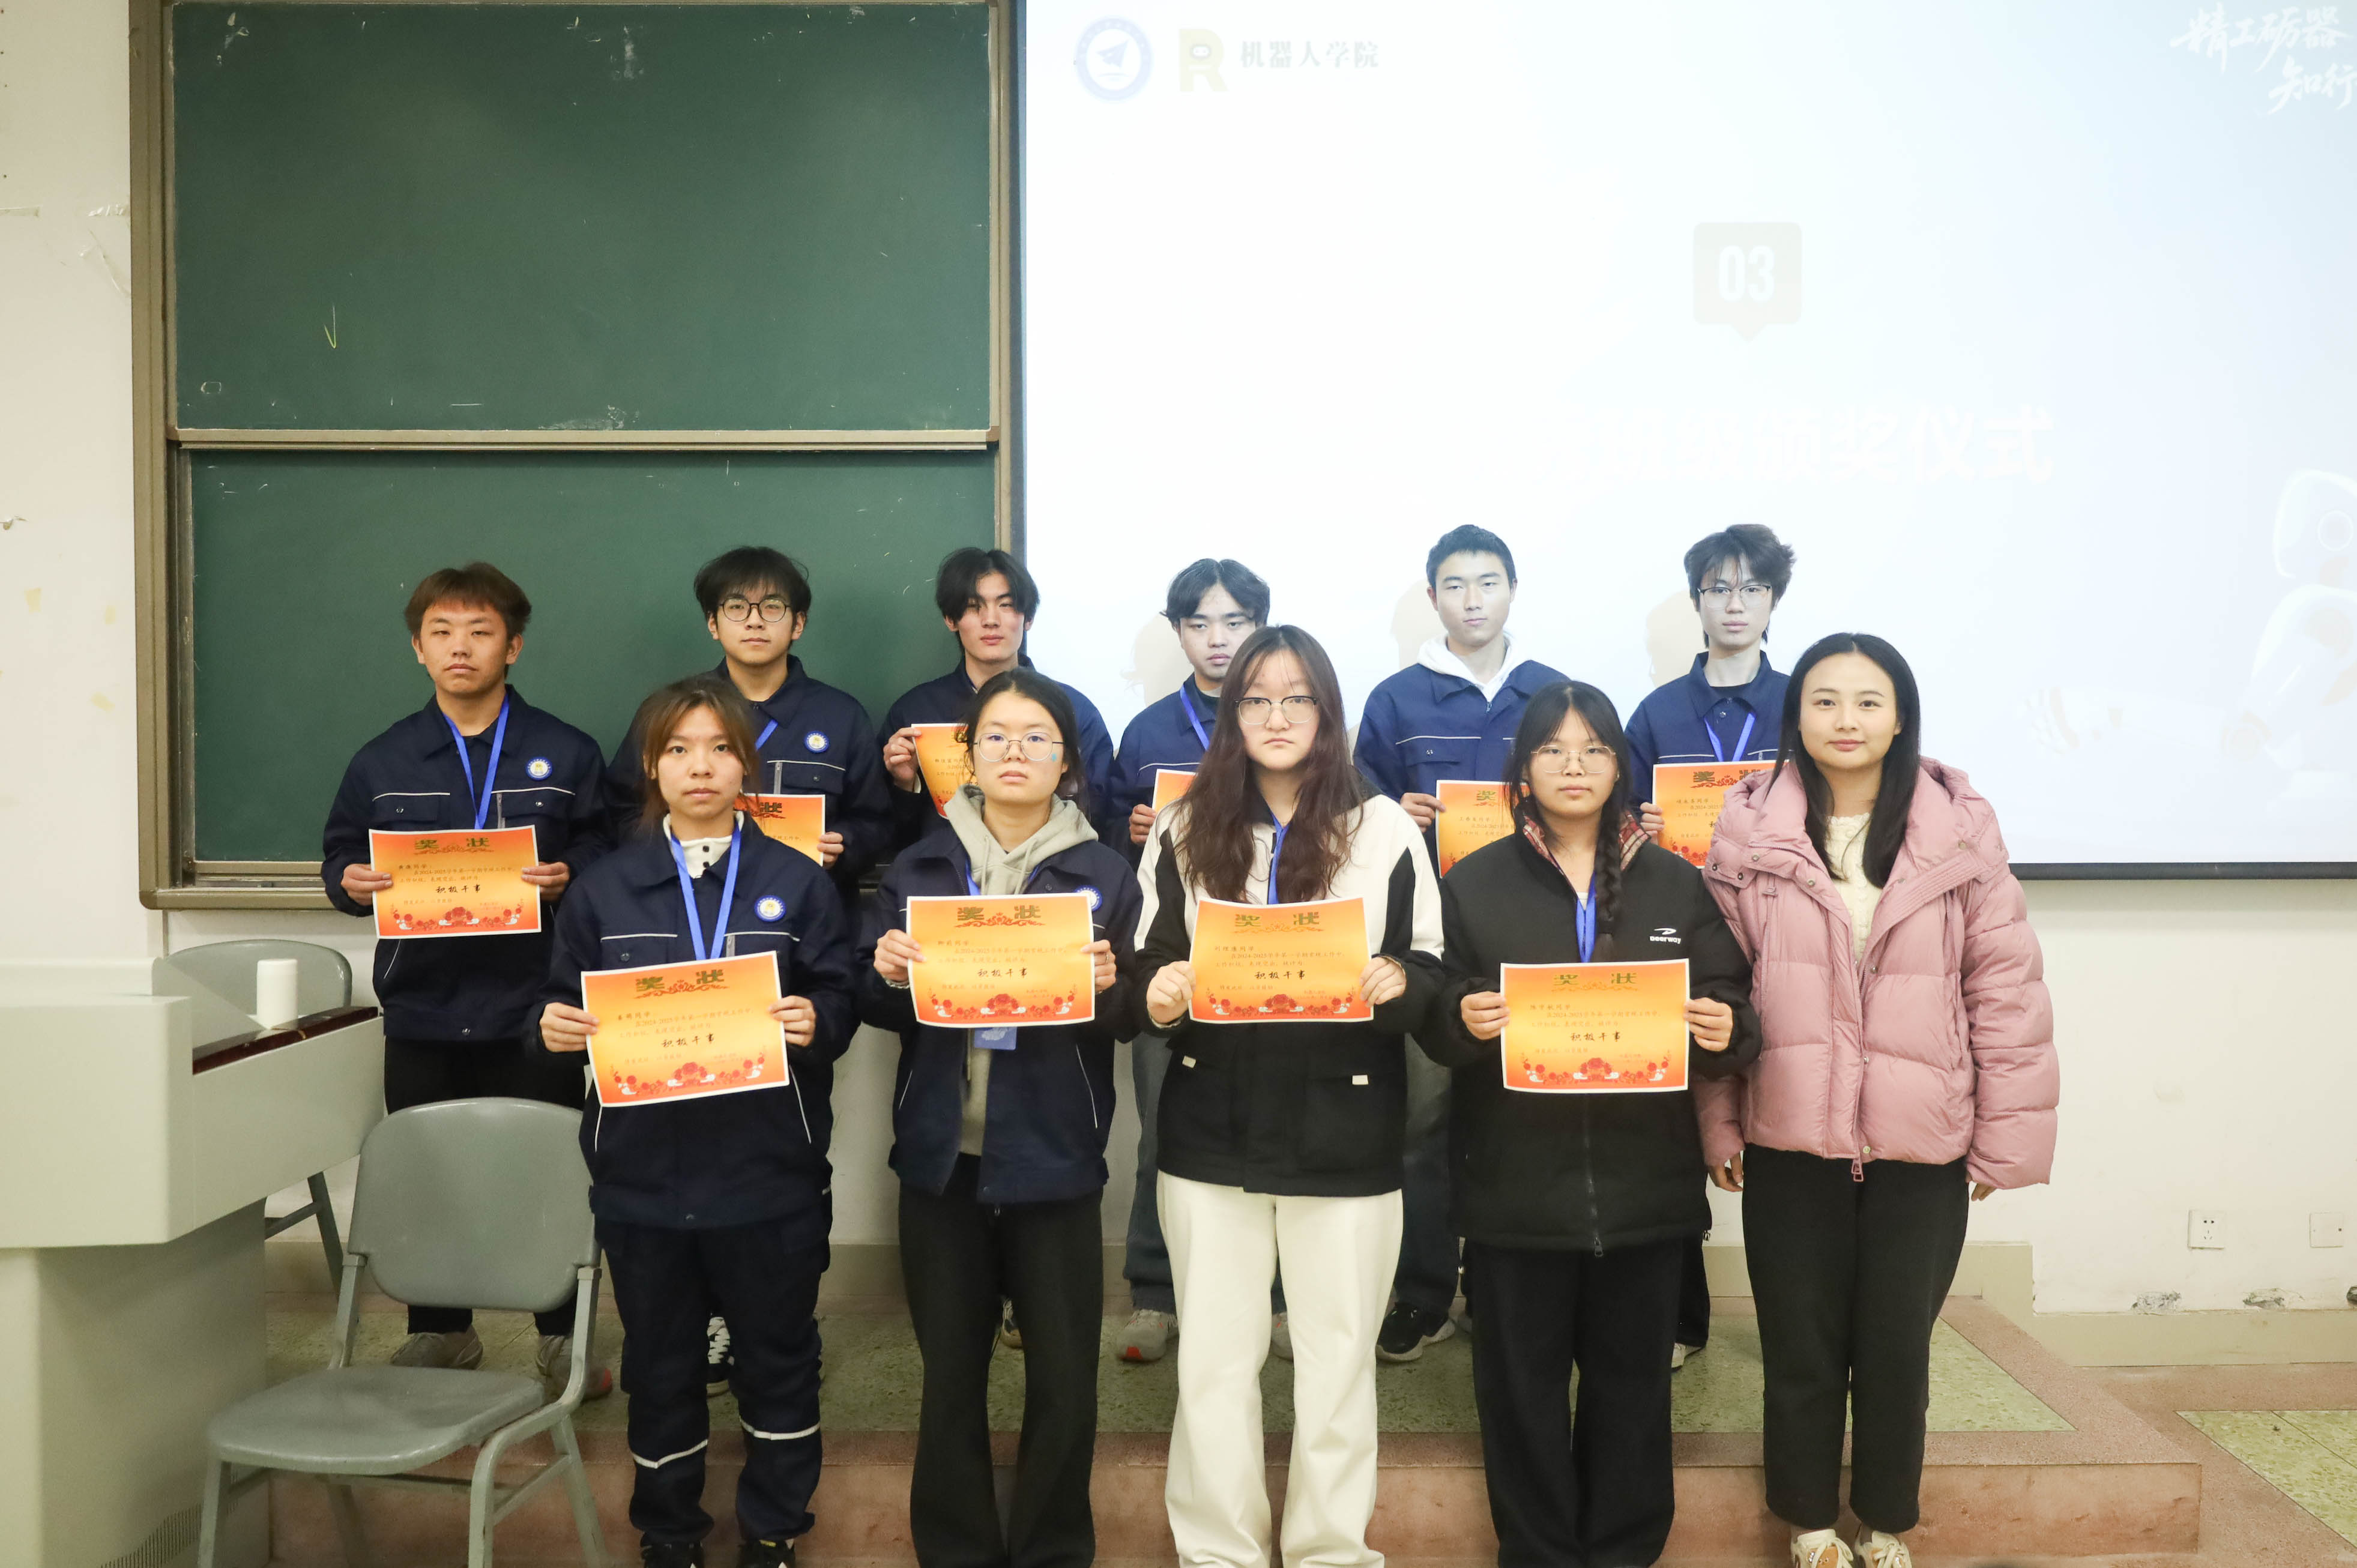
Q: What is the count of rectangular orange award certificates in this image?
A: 10